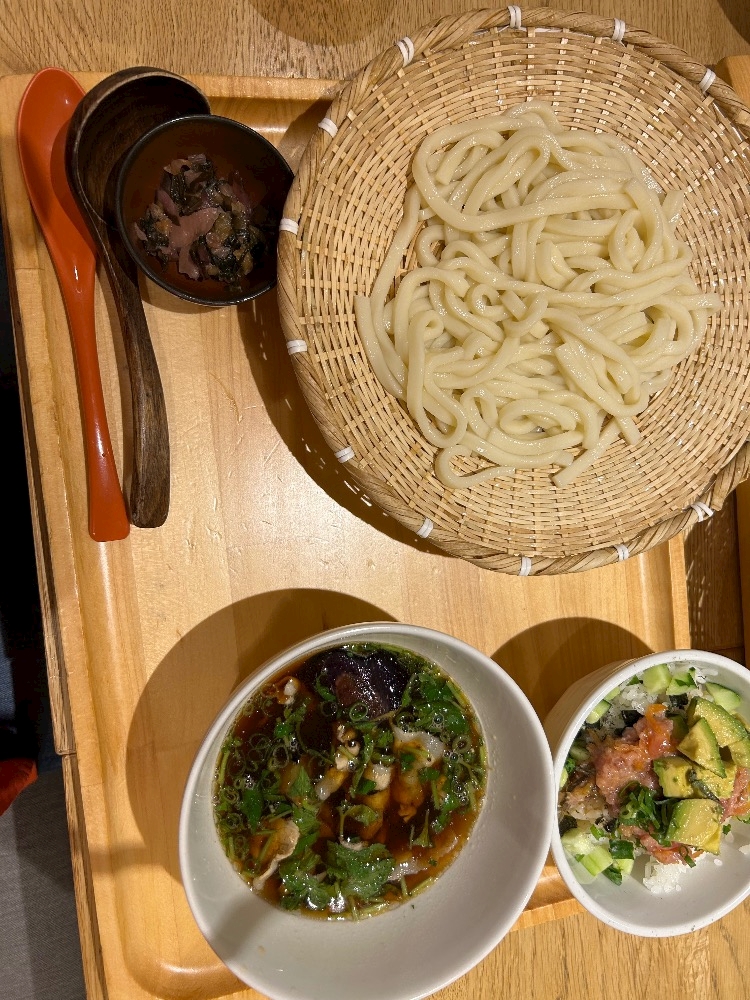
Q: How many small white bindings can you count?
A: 12